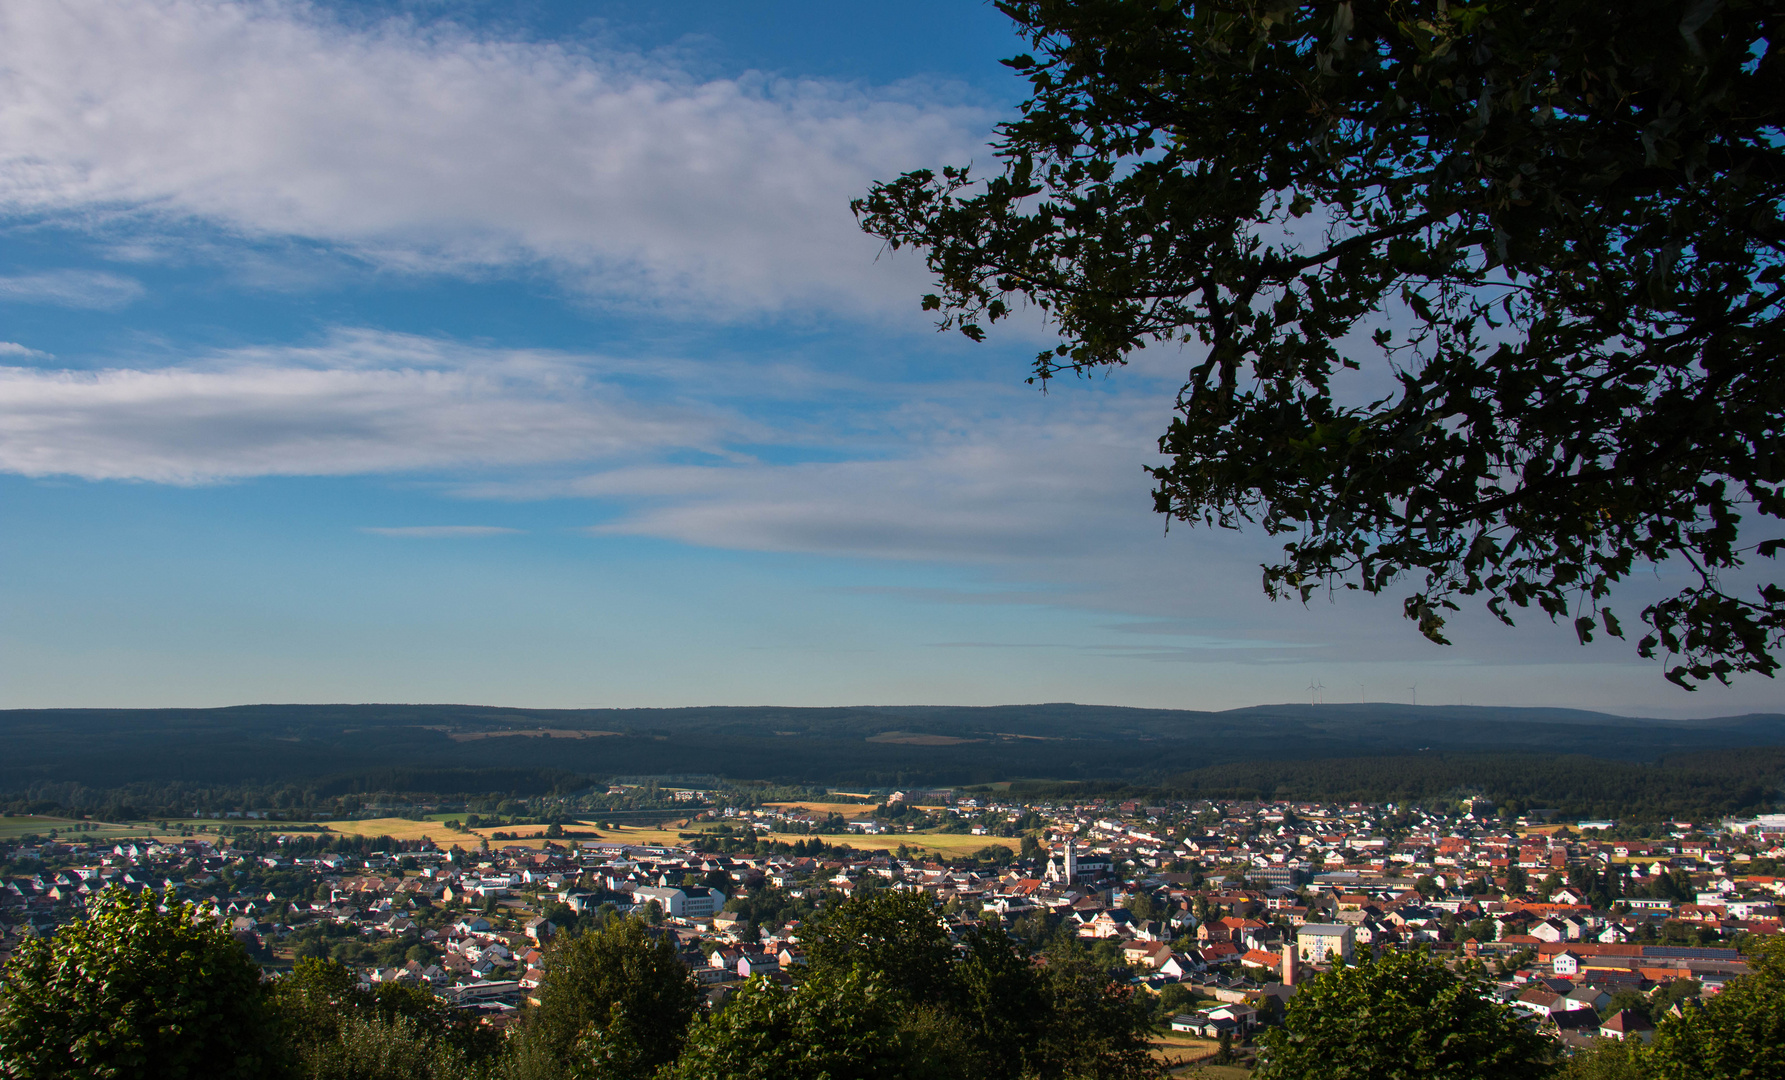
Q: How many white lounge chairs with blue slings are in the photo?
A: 0